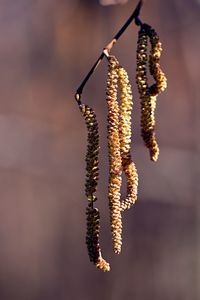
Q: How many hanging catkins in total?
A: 5